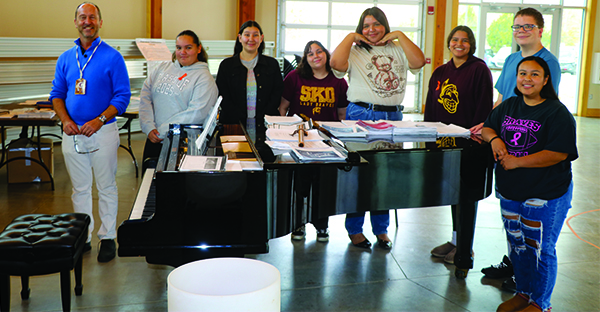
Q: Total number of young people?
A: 7